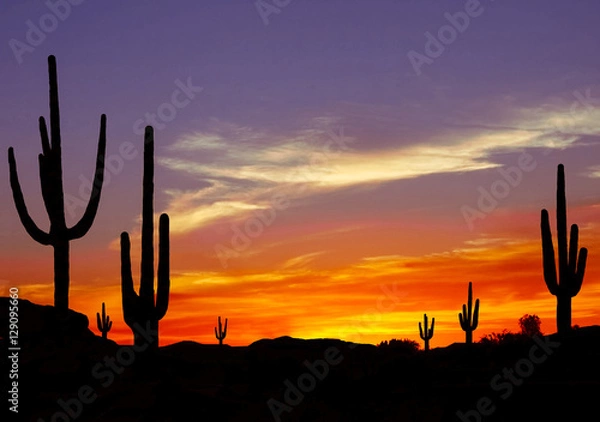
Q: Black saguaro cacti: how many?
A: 7